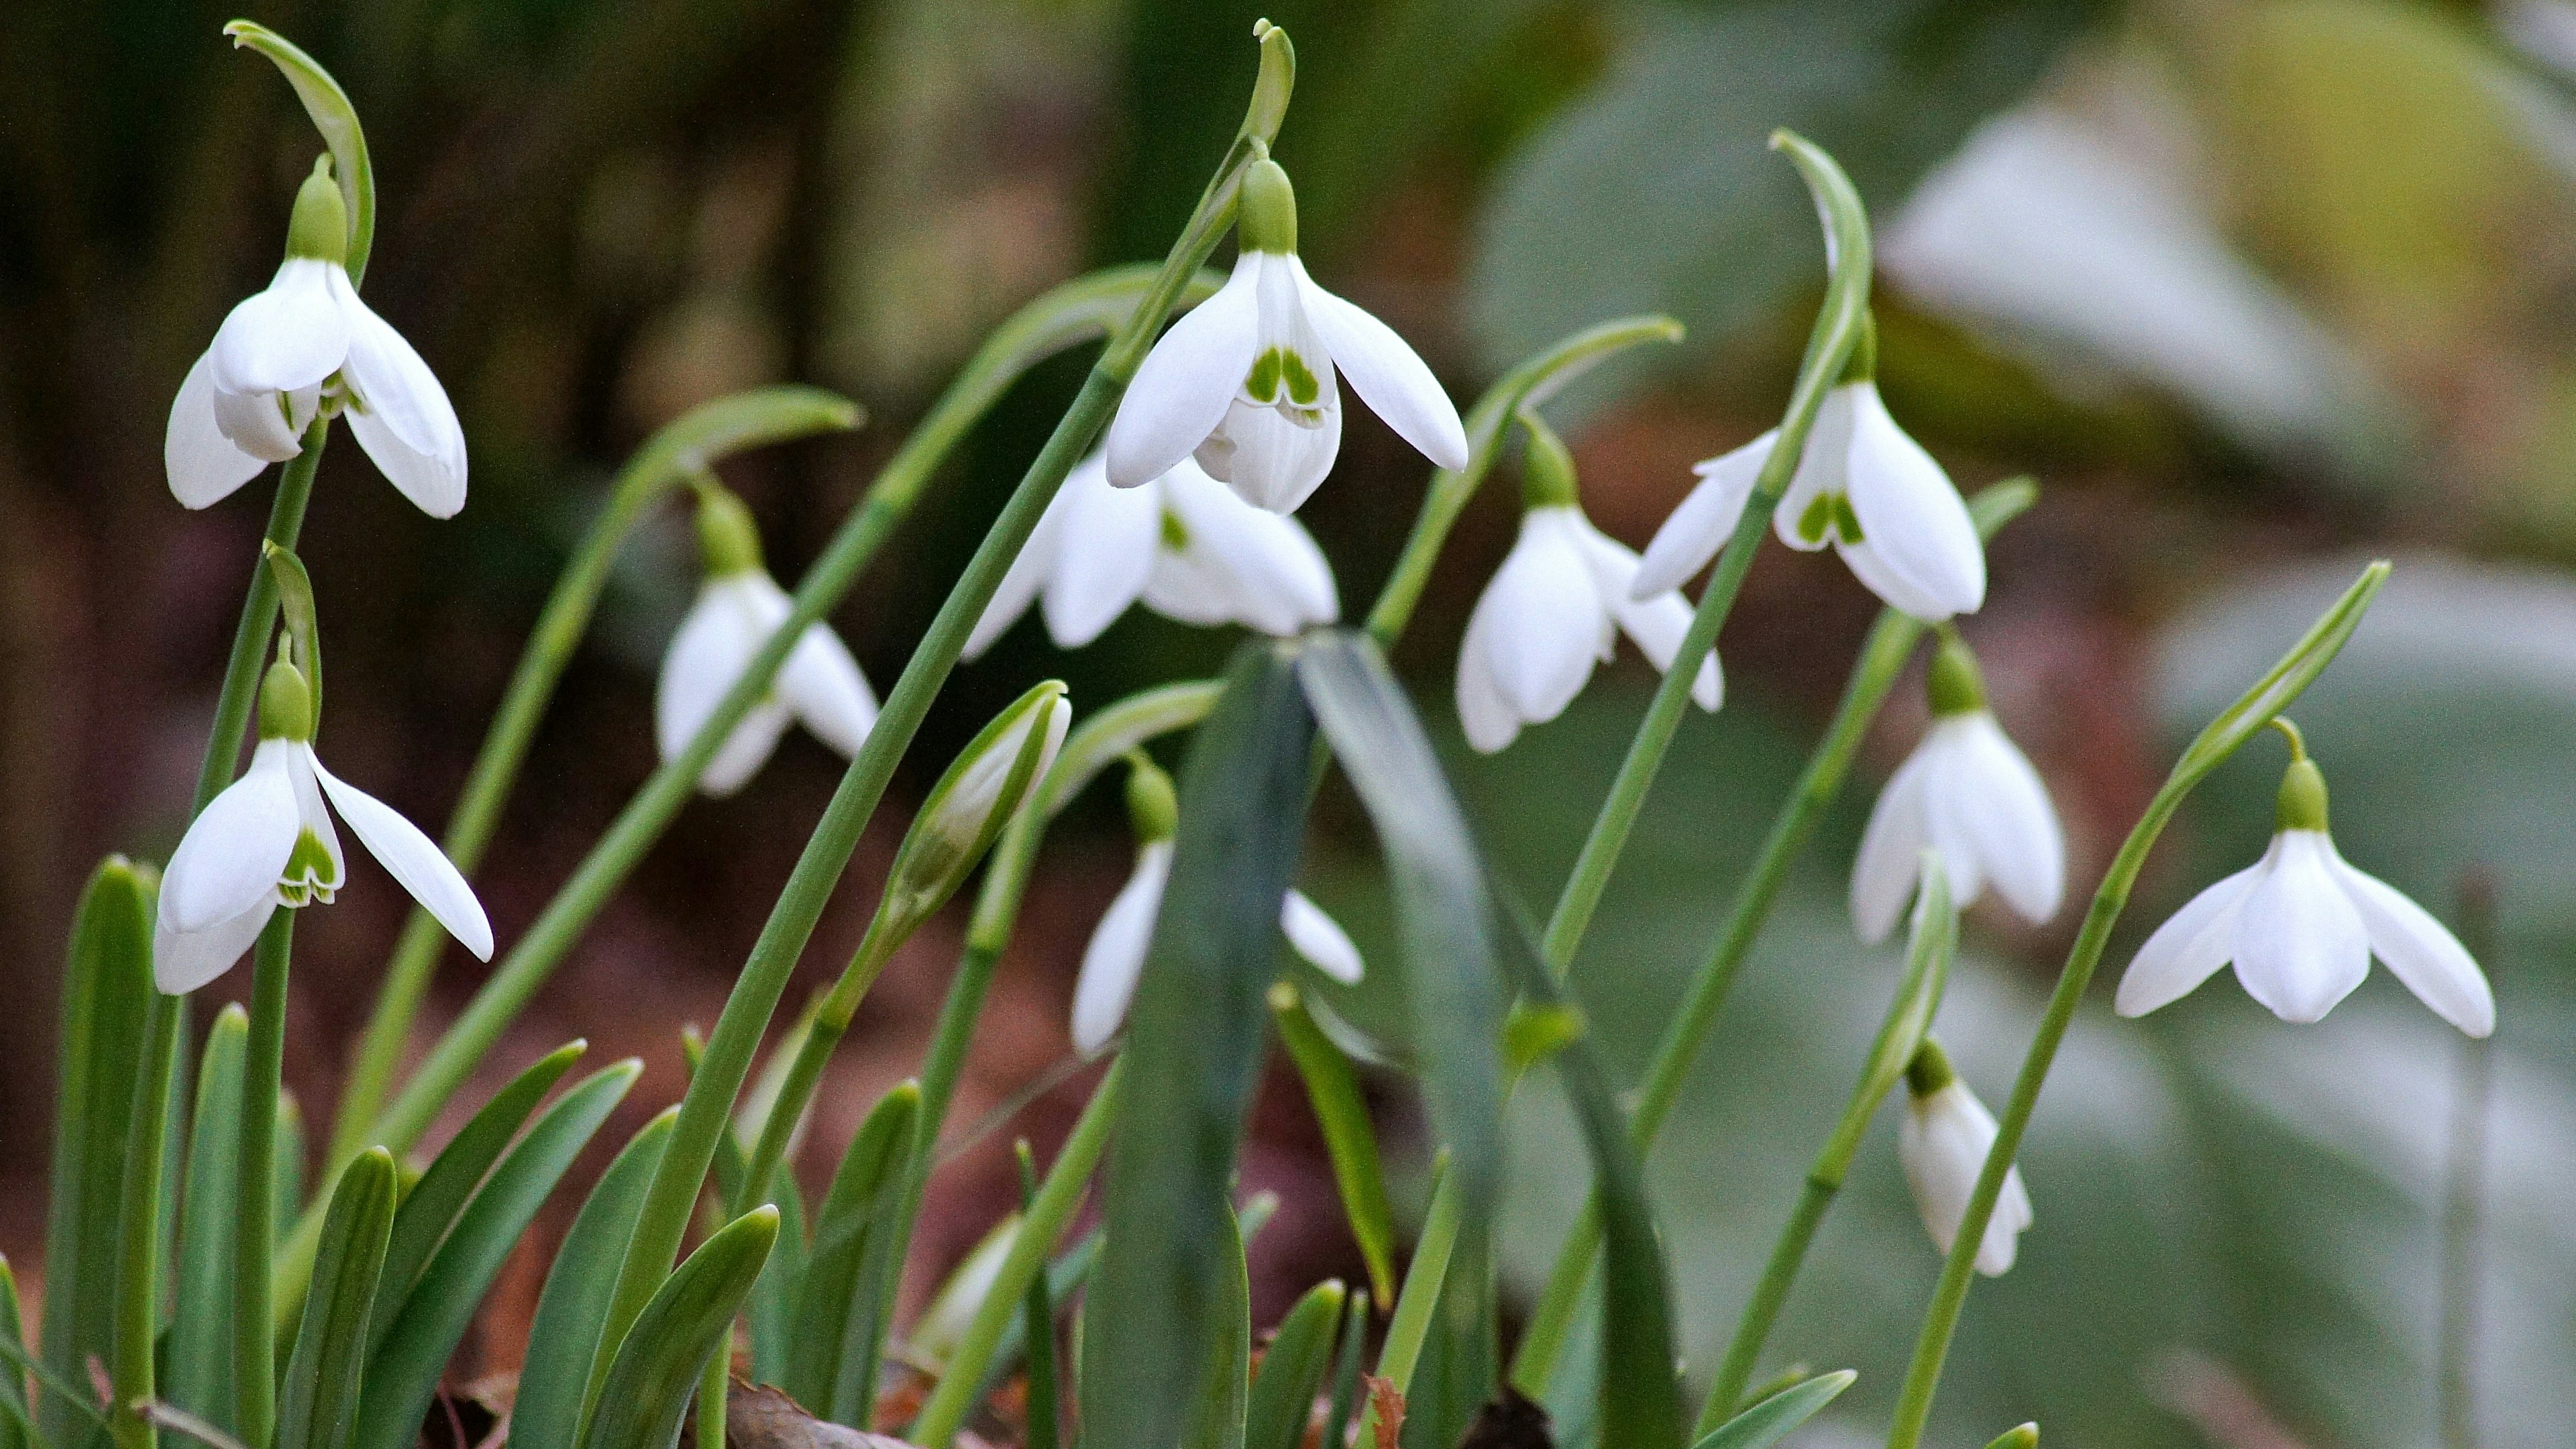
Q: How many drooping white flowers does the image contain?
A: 11